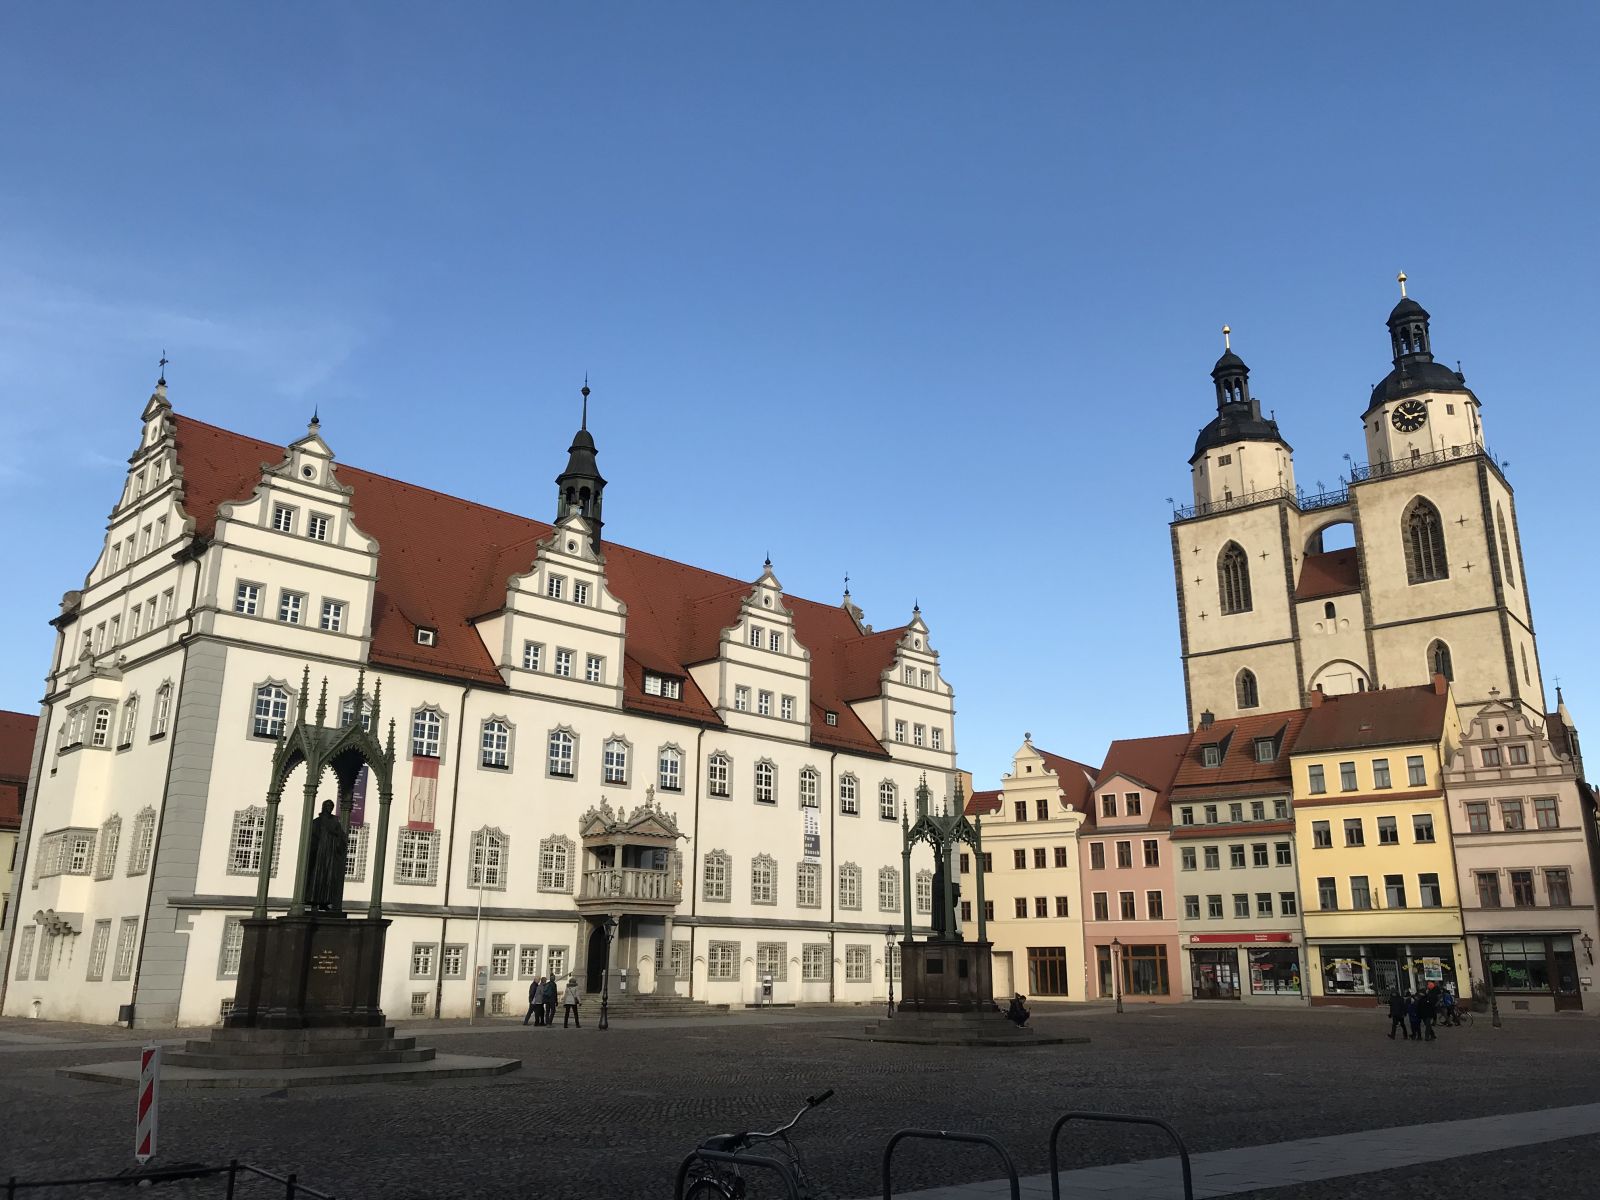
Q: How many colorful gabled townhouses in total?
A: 5